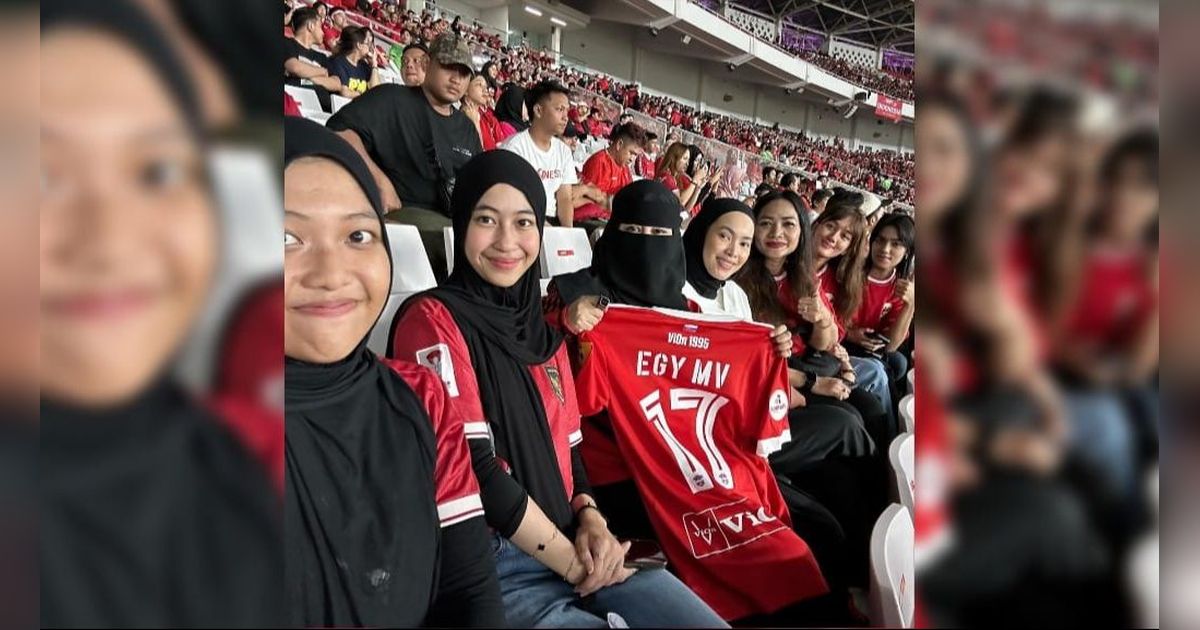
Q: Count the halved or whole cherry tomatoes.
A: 0